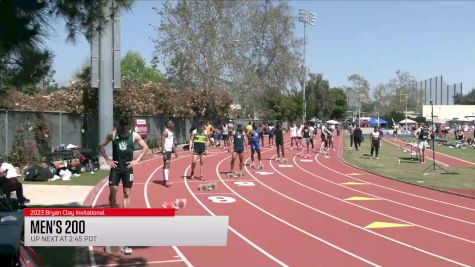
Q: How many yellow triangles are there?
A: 4